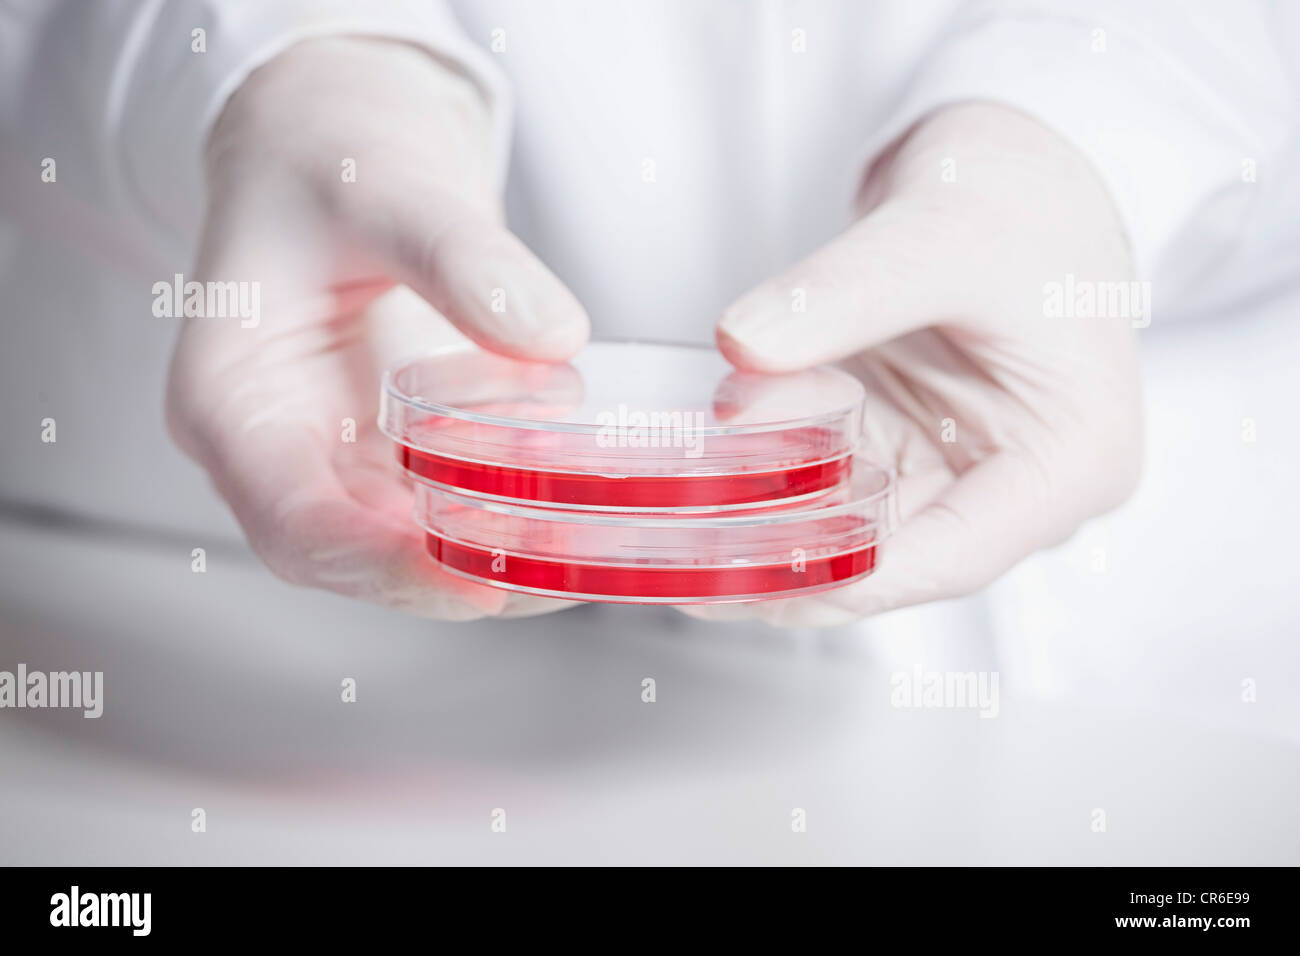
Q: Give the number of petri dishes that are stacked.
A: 2